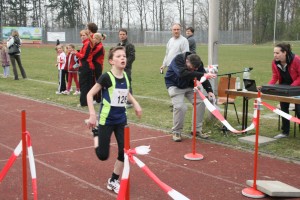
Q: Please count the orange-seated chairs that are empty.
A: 1